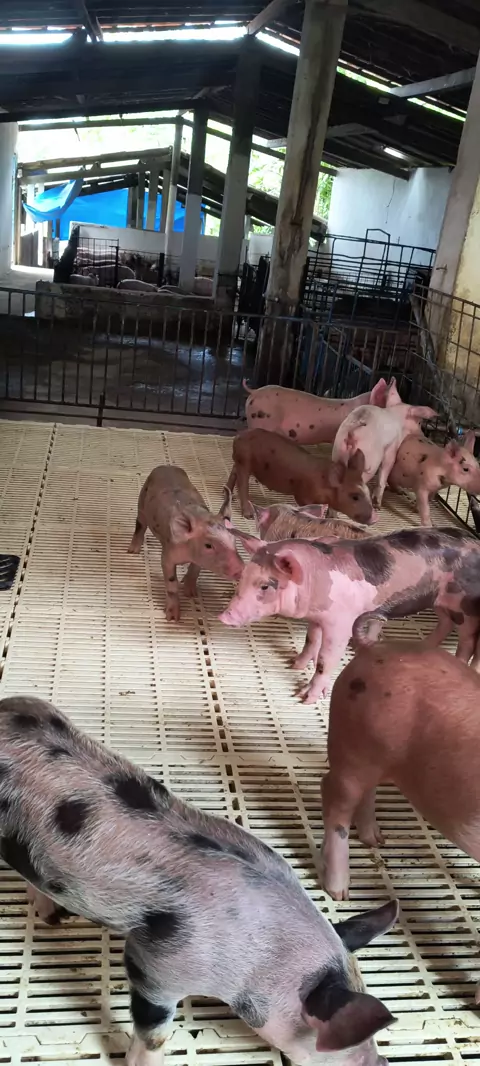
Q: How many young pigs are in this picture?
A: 9